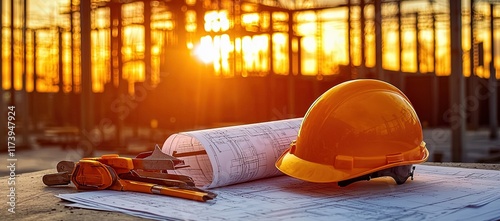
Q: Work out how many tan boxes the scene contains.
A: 0